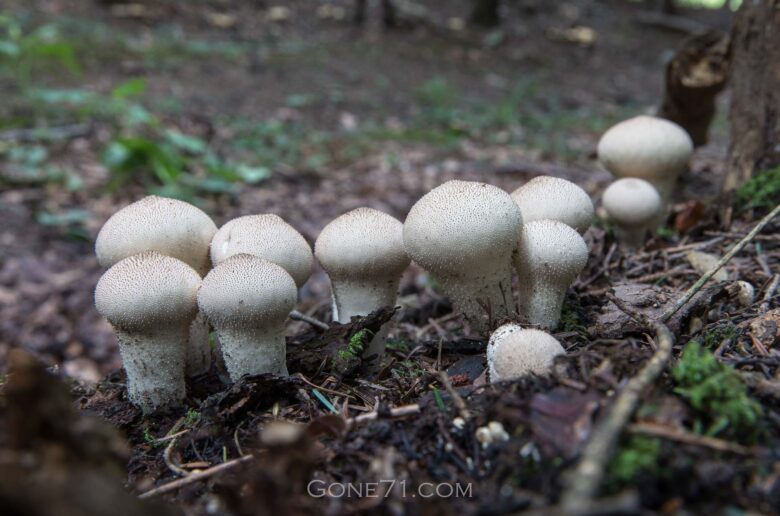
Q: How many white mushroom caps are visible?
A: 11